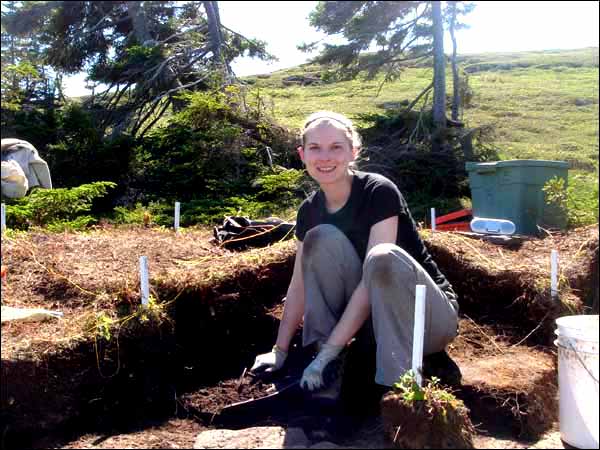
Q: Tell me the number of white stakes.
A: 6